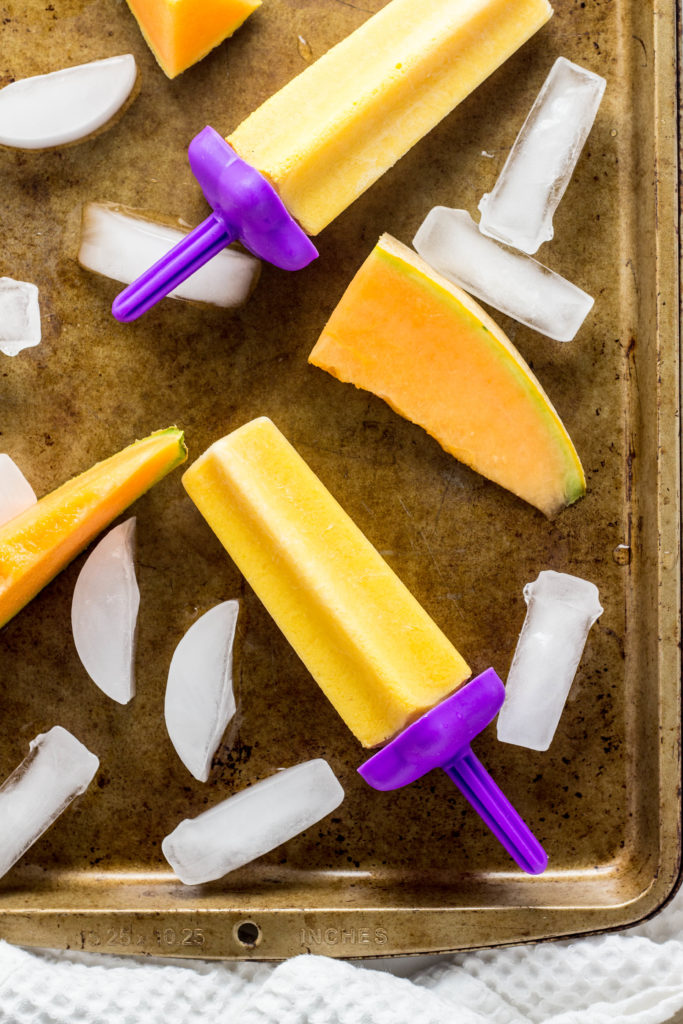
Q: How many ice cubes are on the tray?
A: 11